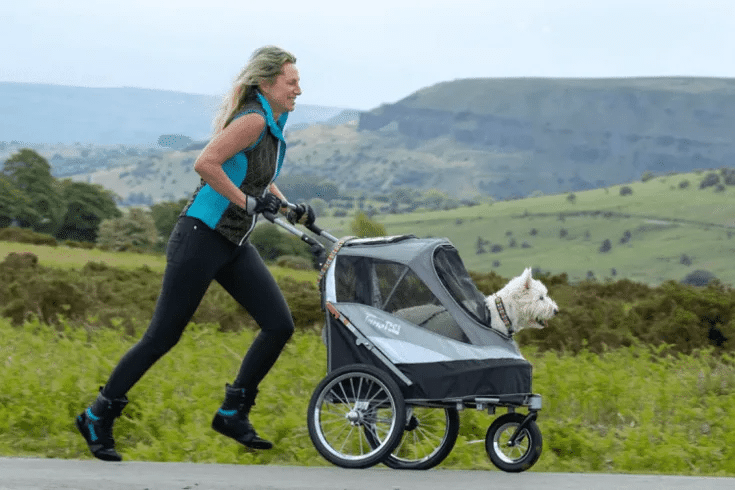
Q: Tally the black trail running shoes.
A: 2